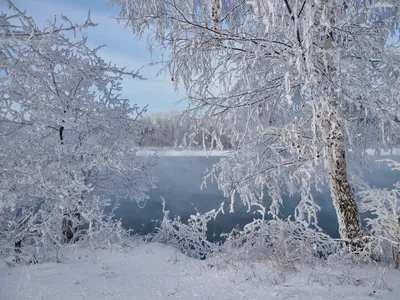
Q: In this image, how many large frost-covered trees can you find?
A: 2